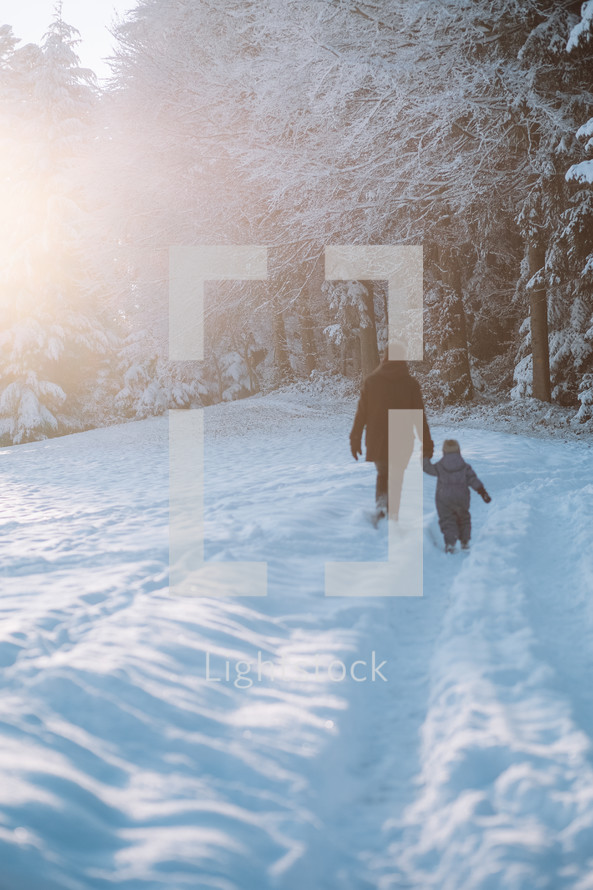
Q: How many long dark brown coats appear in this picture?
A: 1